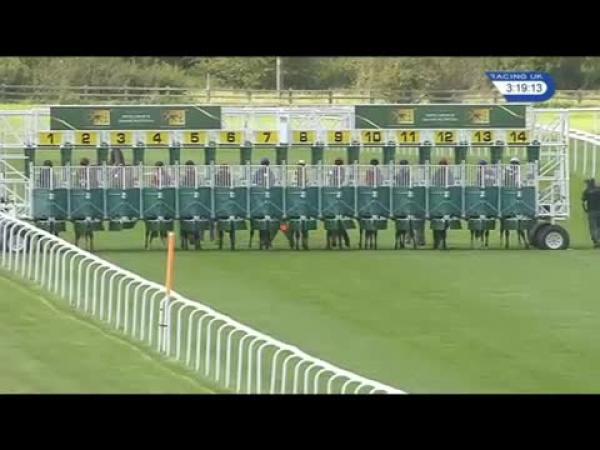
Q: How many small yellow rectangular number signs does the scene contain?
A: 14